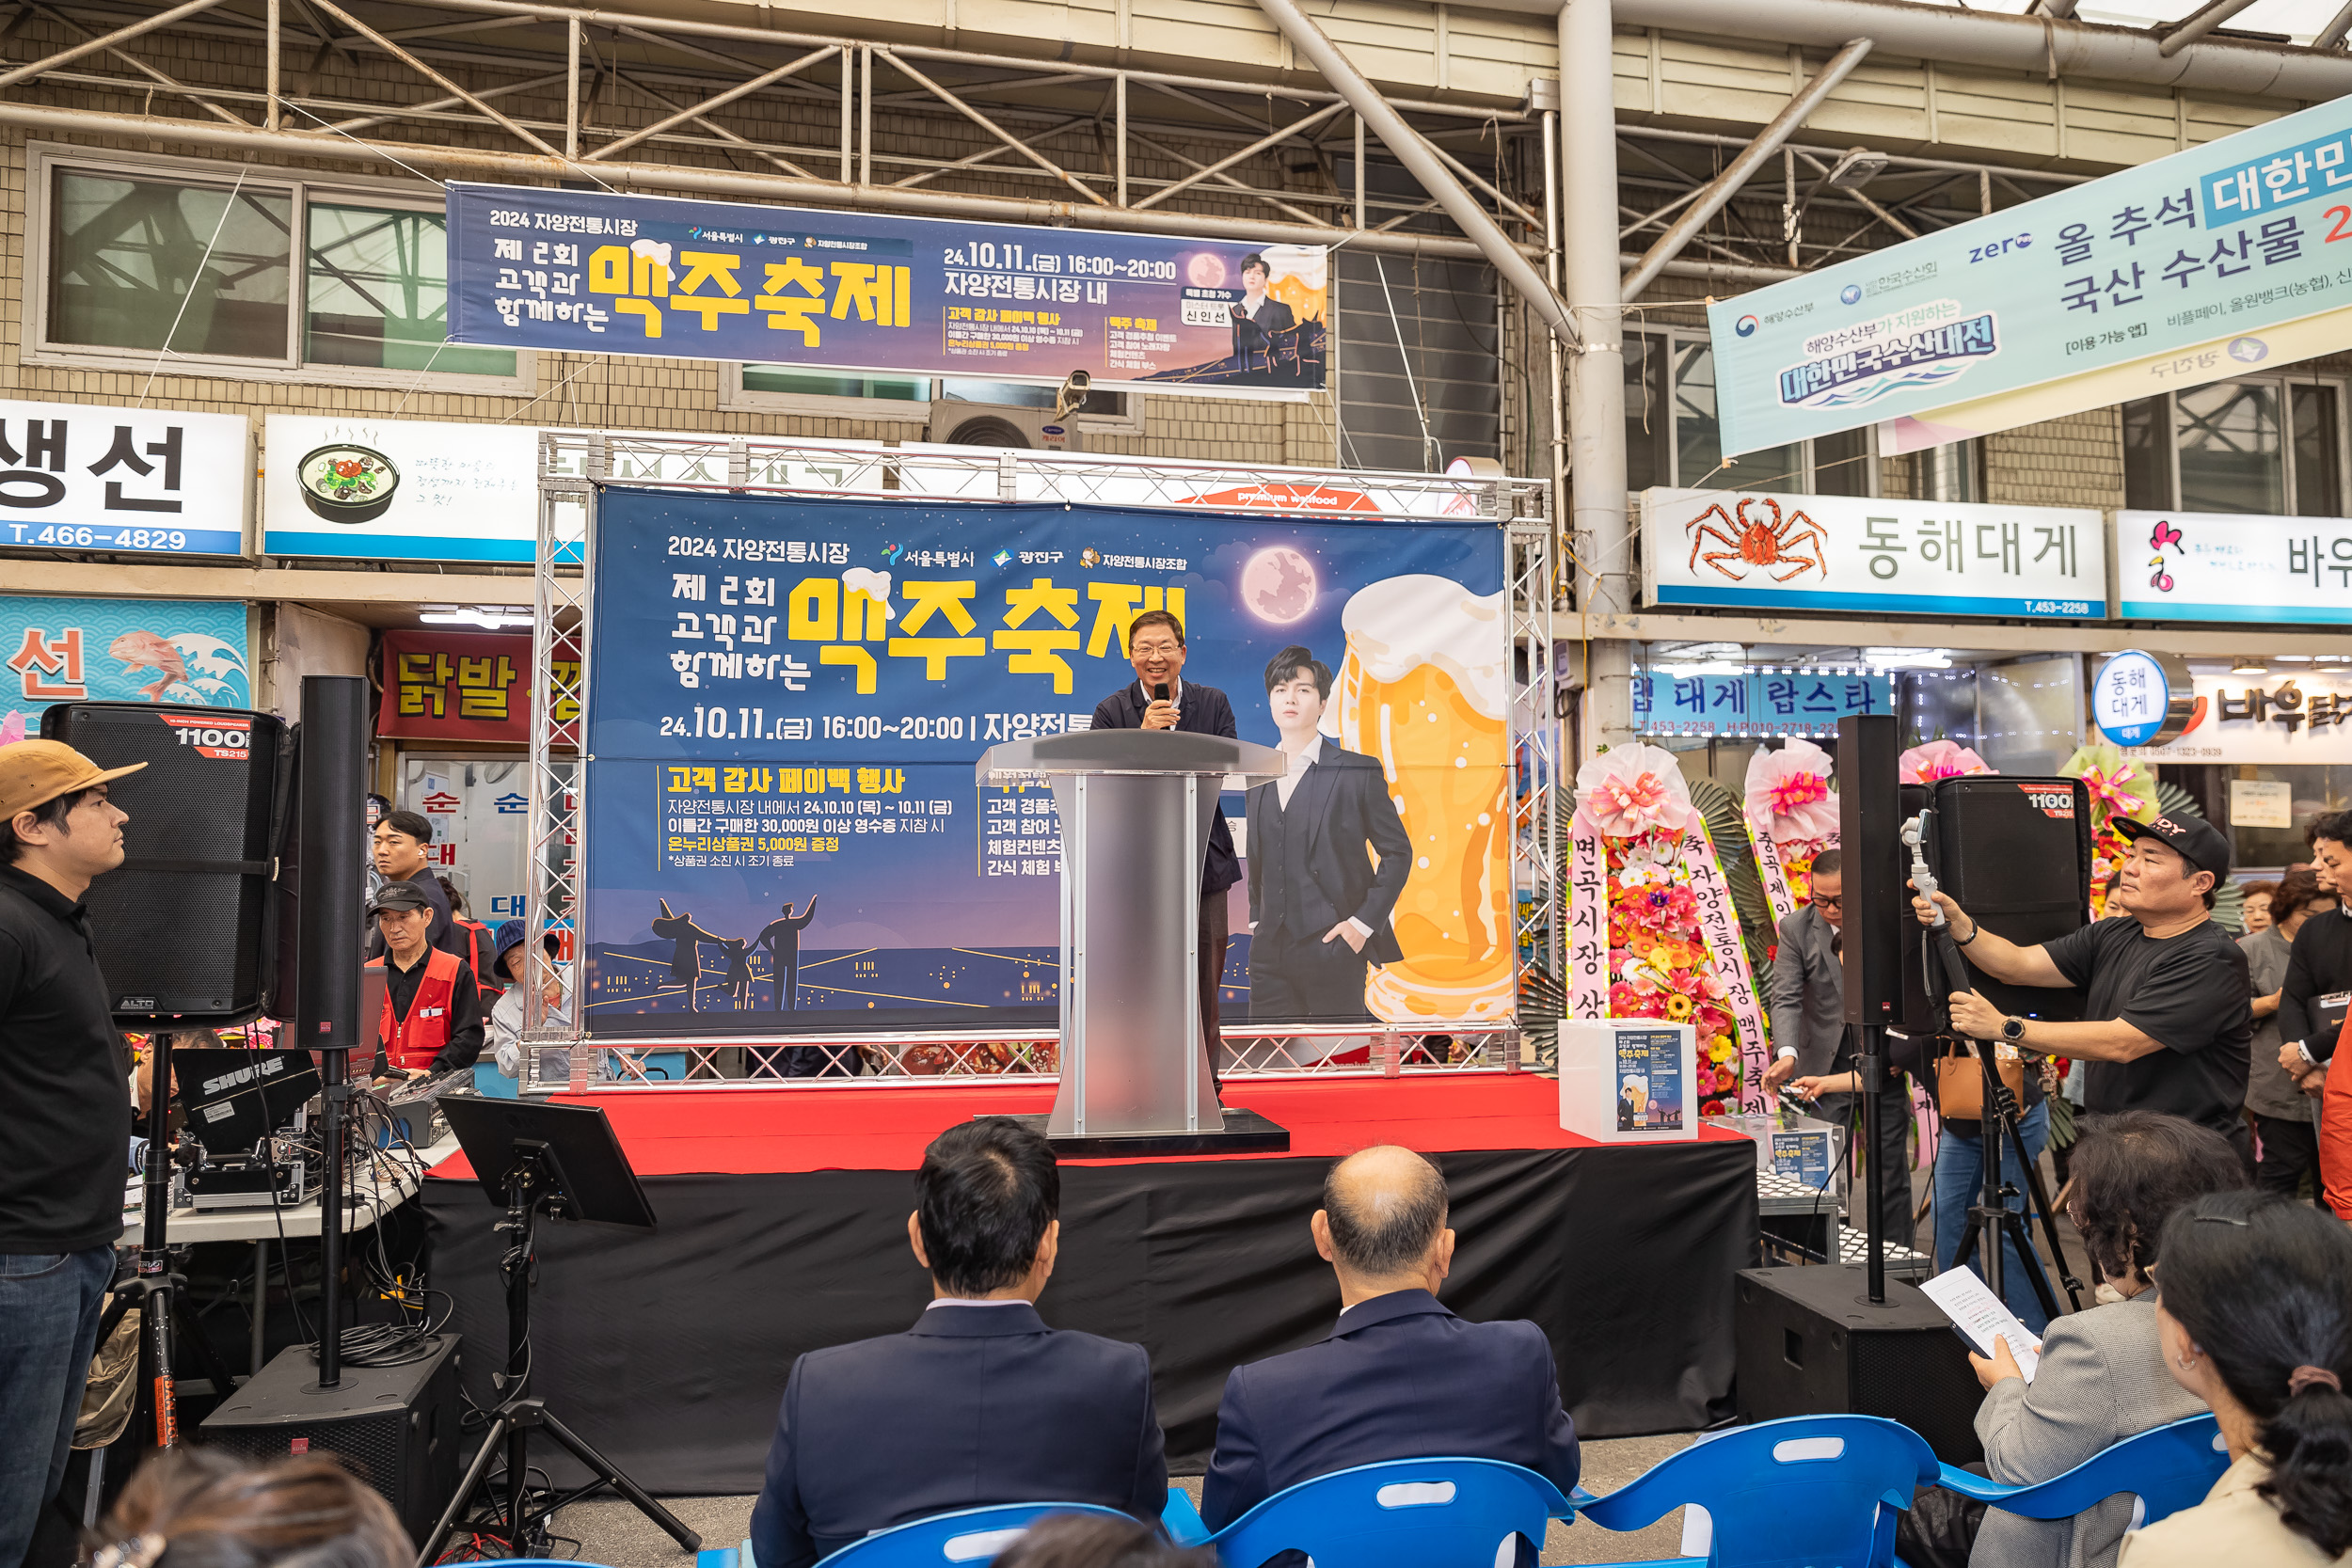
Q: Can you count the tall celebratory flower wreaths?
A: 4